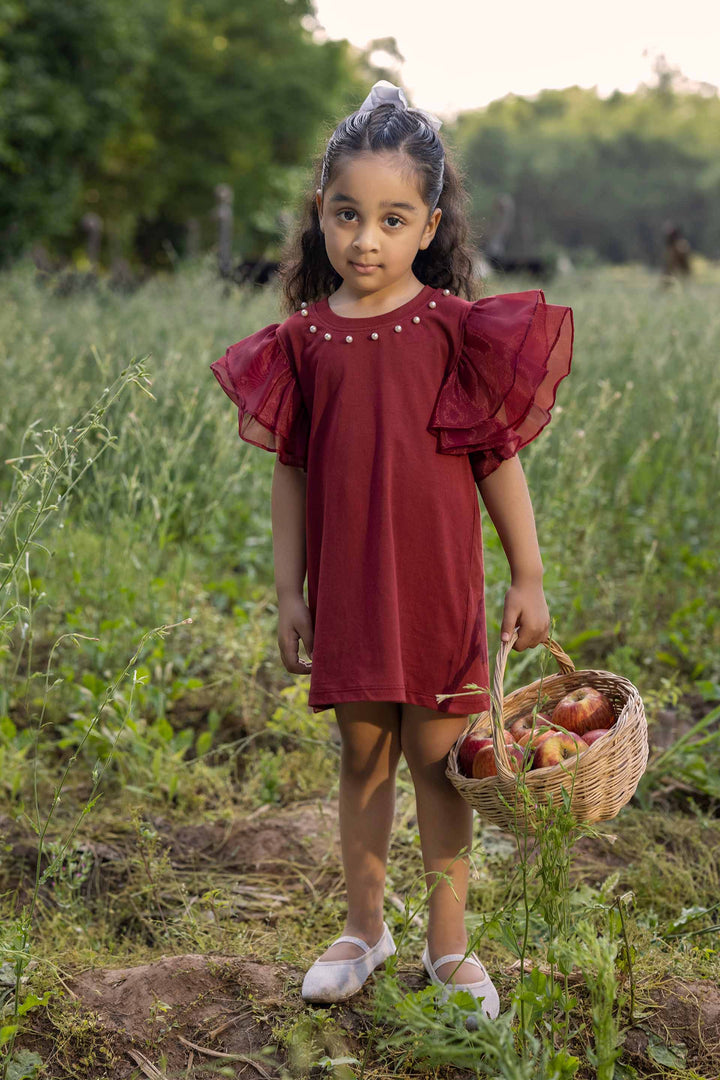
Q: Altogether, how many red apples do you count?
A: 7